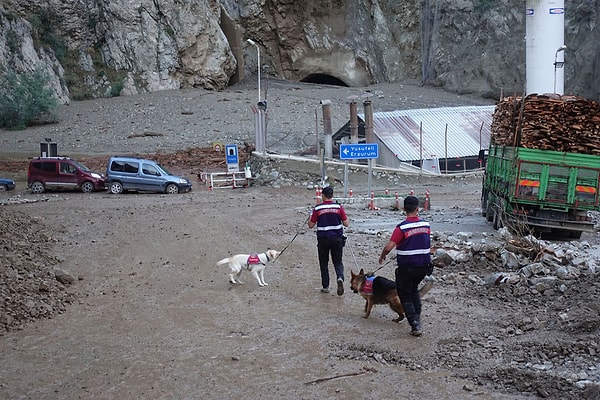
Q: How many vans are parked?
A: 2